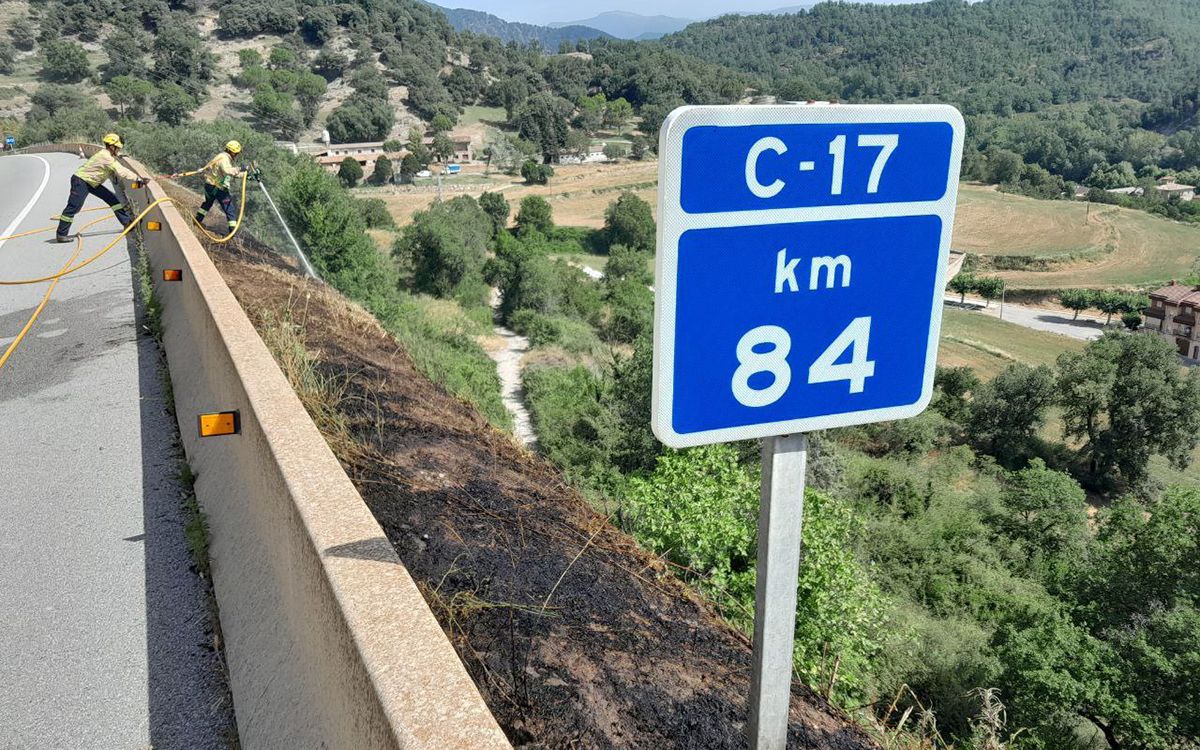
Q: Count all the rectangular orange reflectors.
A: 4